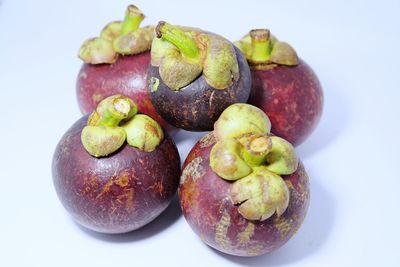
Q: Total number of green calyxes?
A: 5